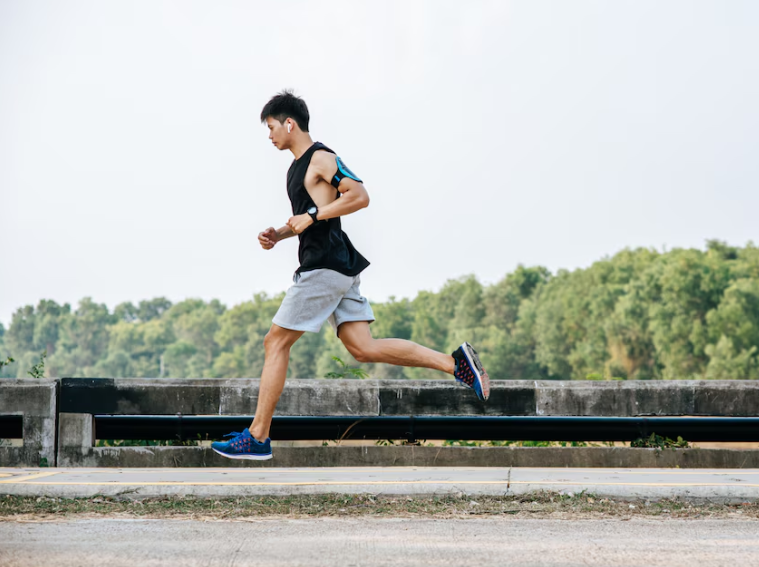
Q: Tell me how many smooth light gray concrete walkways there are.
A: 1